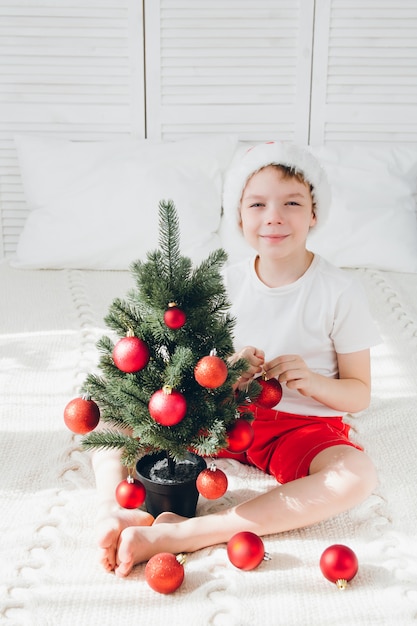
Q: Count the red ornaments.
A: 12